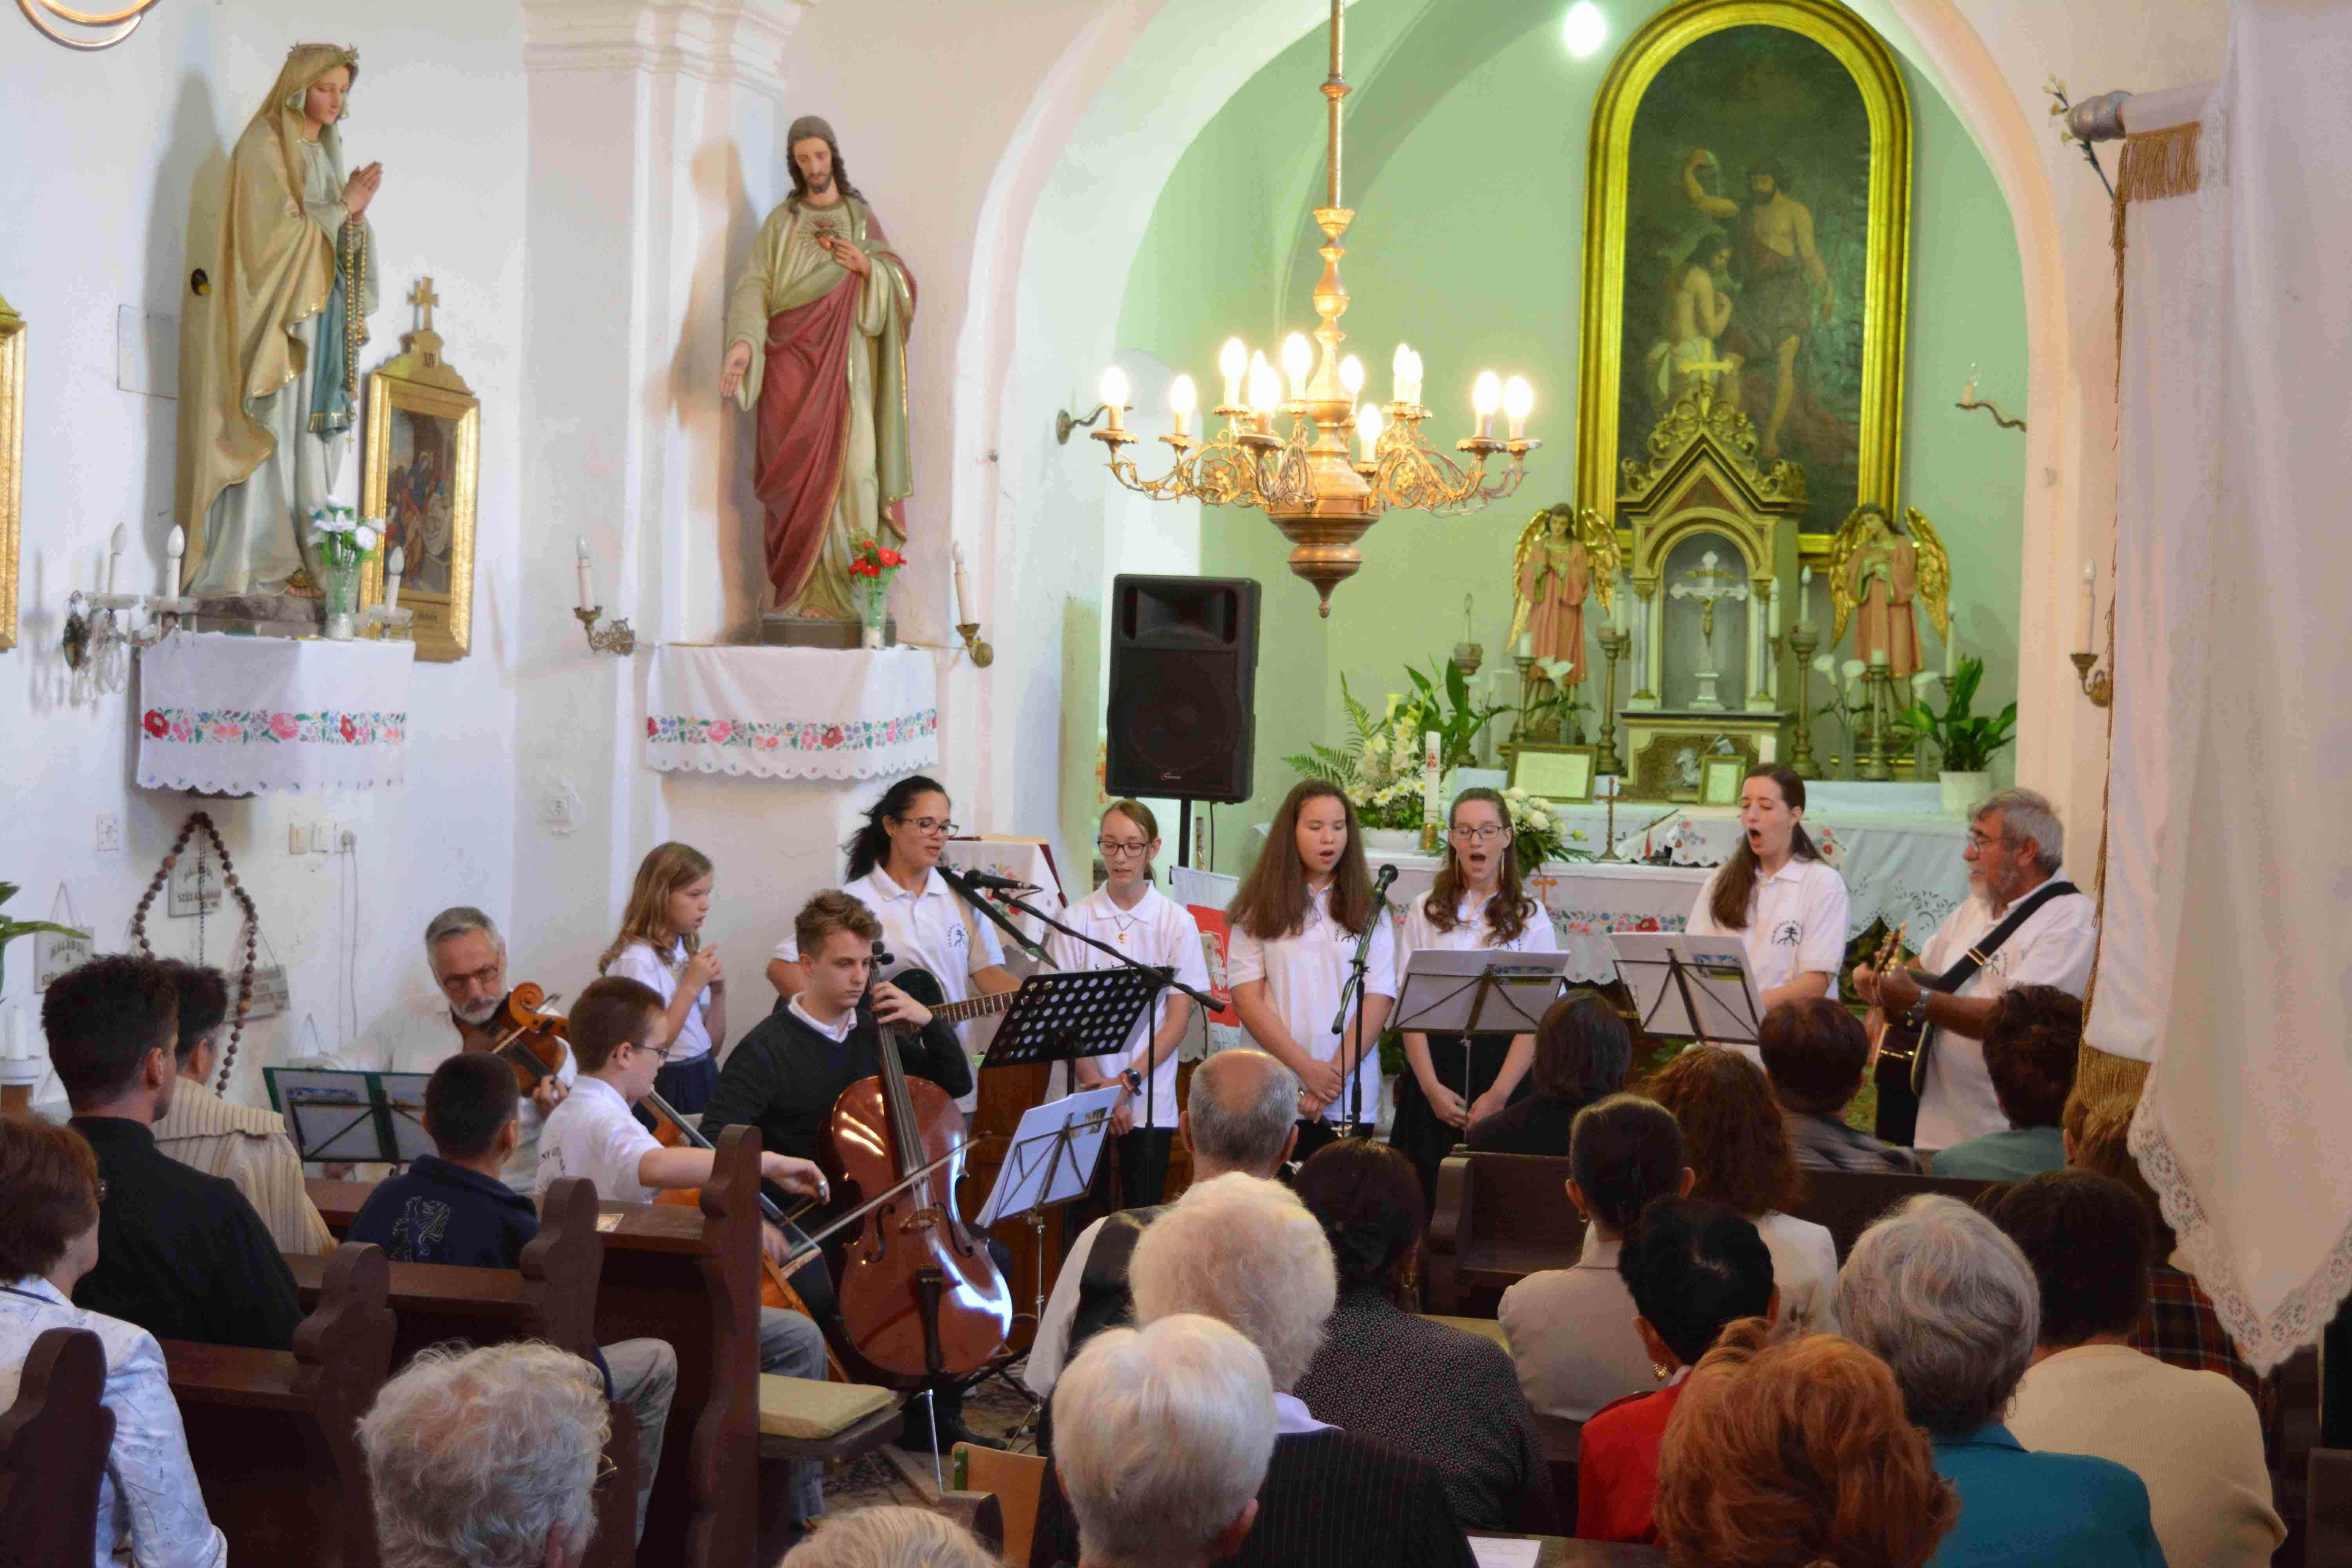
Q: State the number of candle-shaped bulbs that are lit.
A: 12